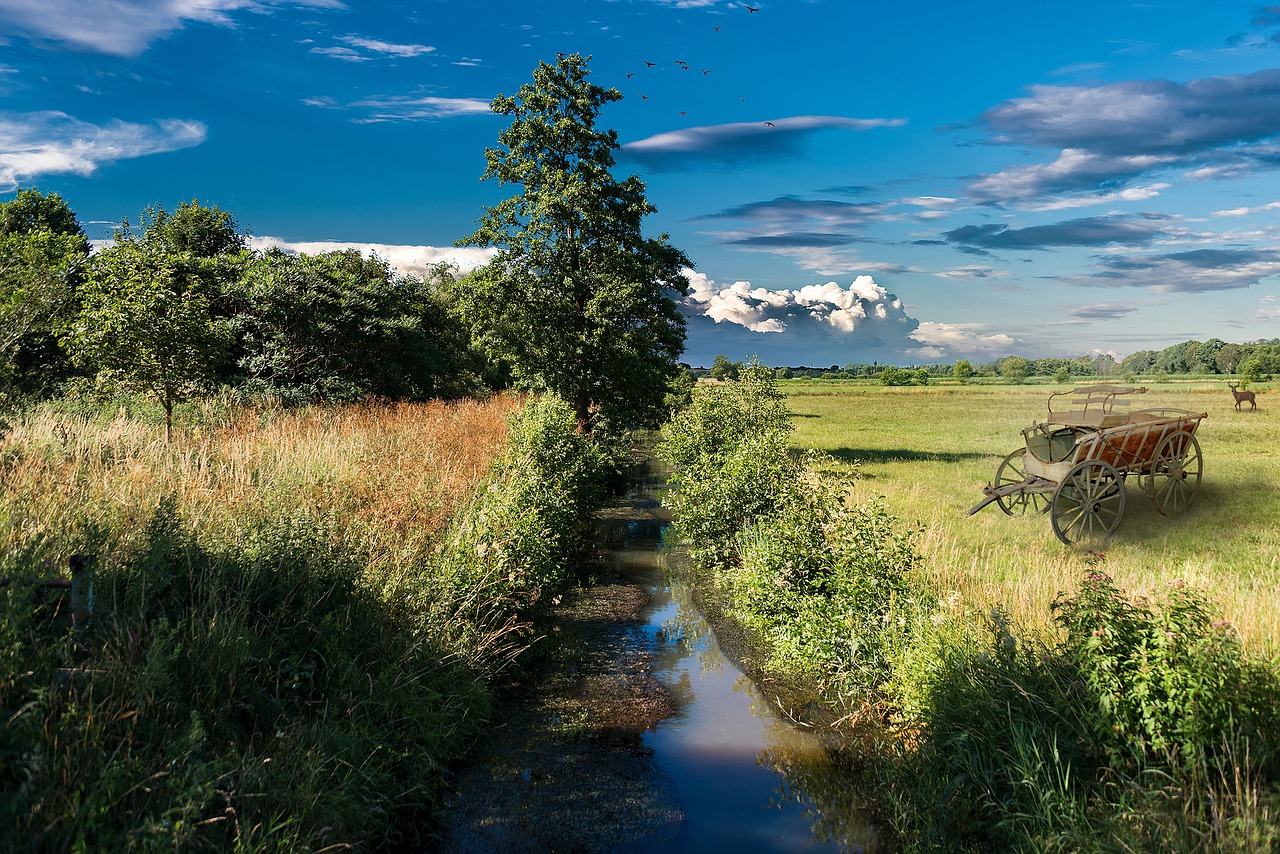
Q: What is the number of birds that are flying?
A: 12